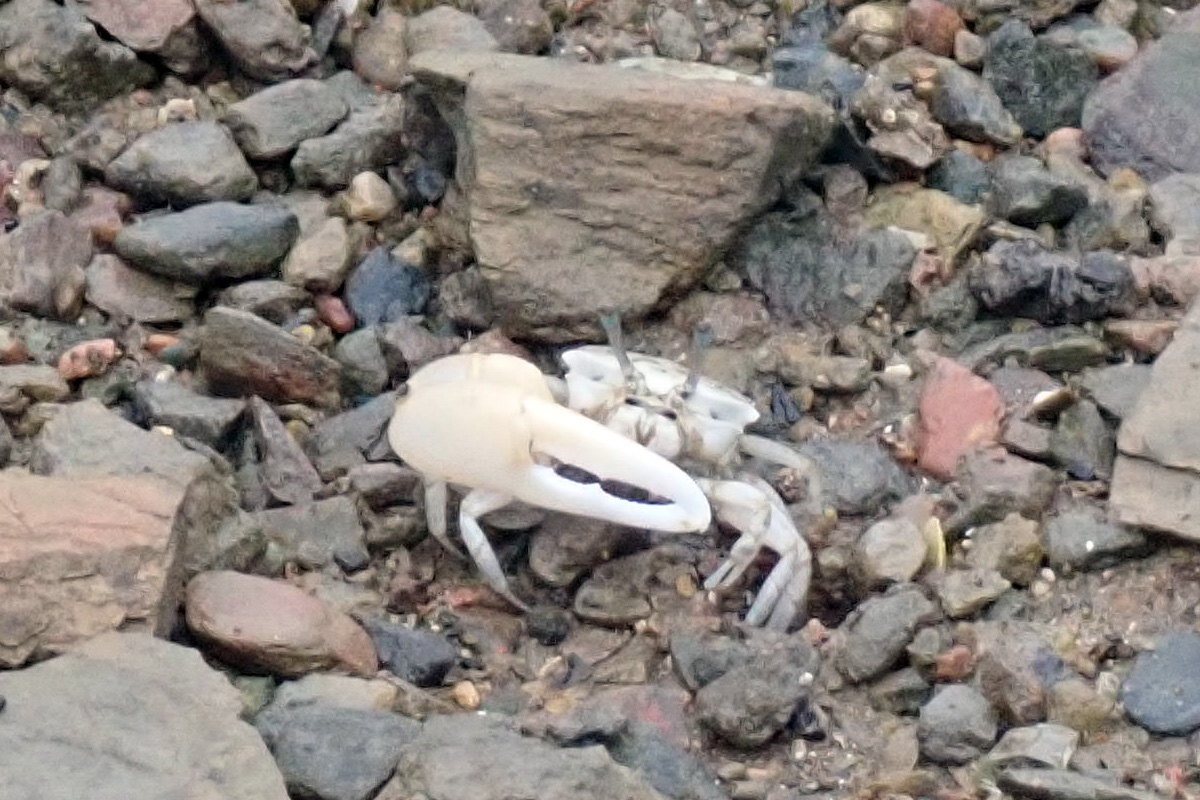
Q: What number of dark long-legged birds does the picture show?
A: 0